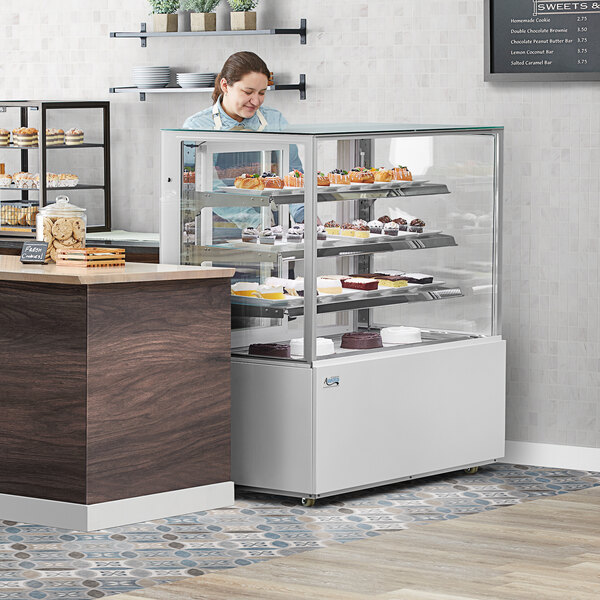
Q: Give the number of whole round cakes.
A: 4